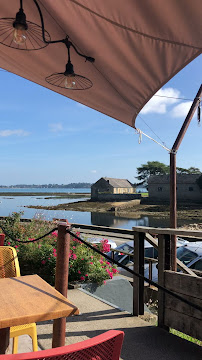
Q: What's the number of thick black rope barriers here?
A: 2